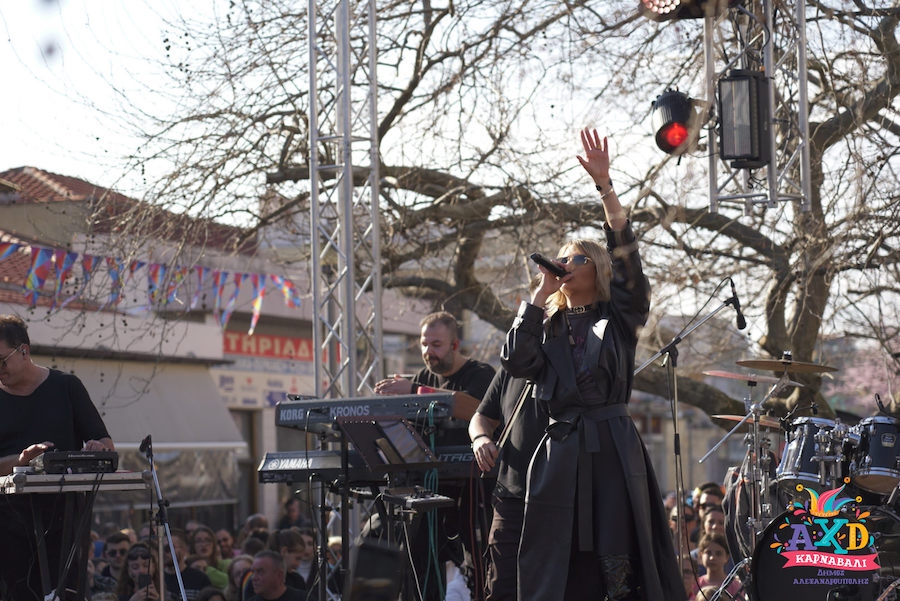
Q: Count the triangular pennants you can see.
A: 13